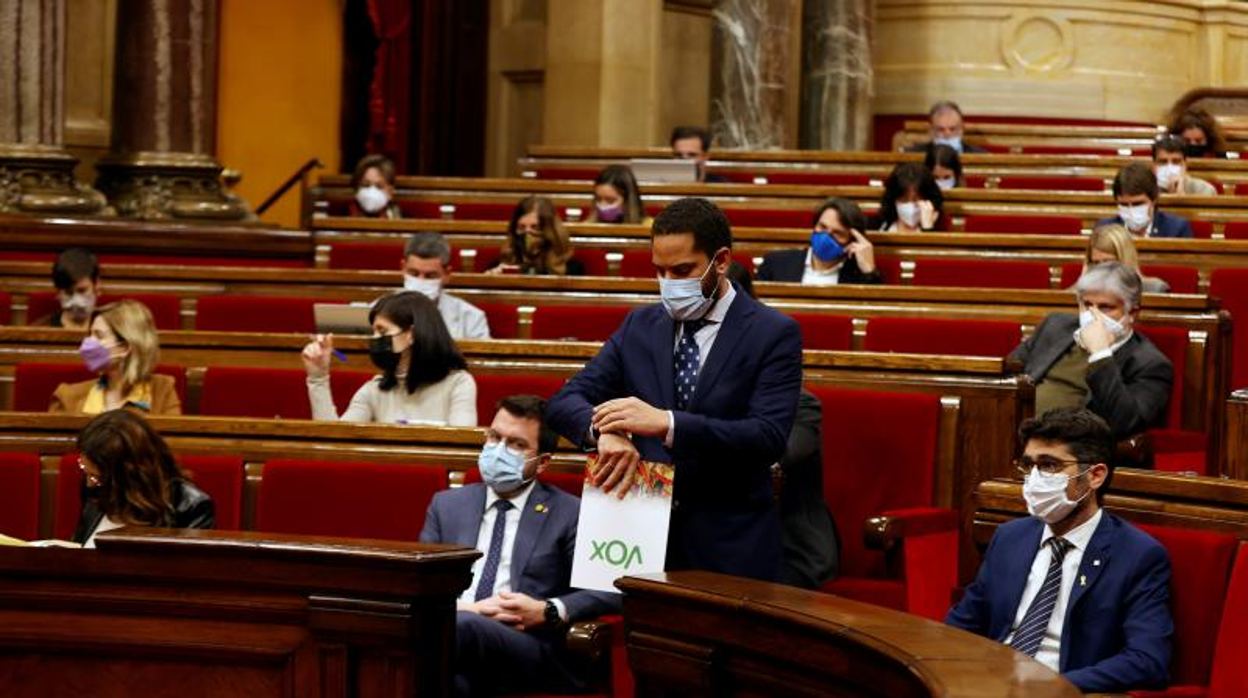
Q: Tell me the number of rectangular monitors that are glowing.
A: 0